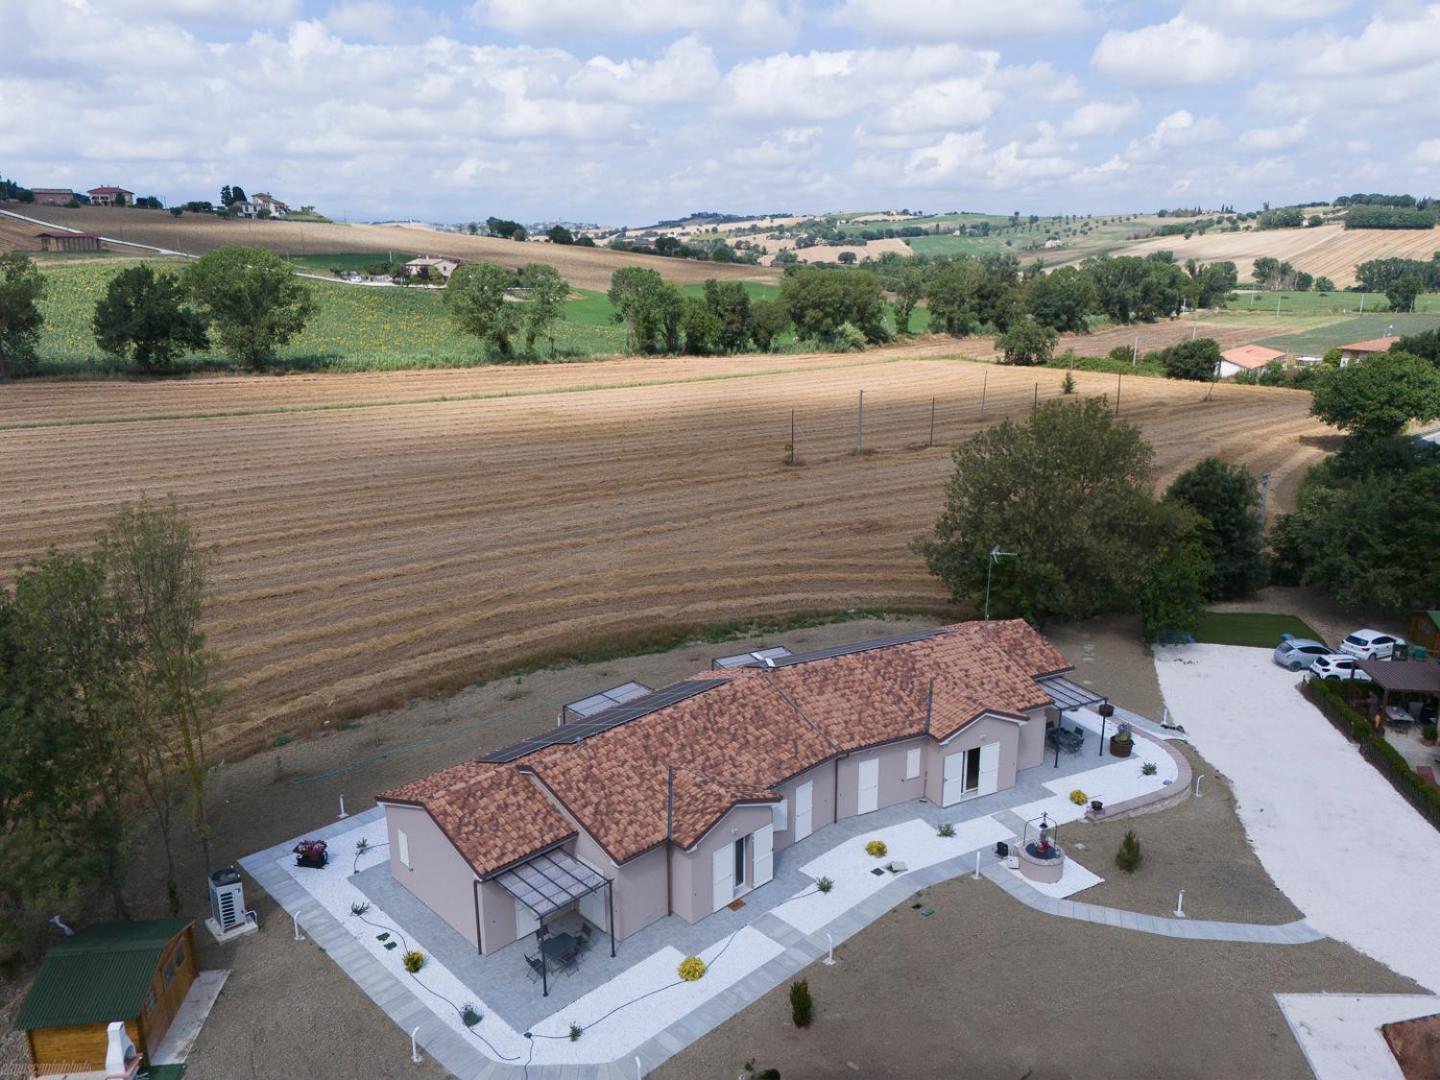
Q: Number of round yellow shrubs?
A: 4